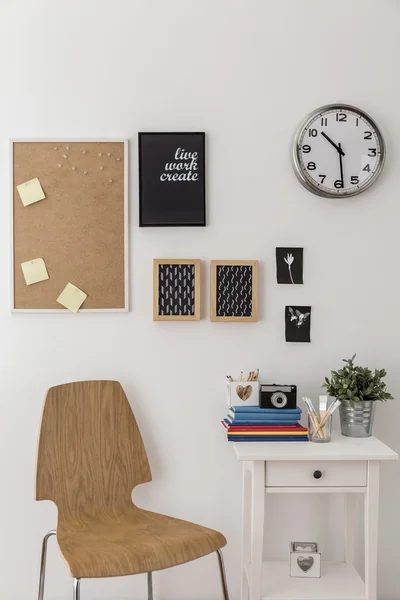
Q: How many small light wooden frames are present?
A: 2